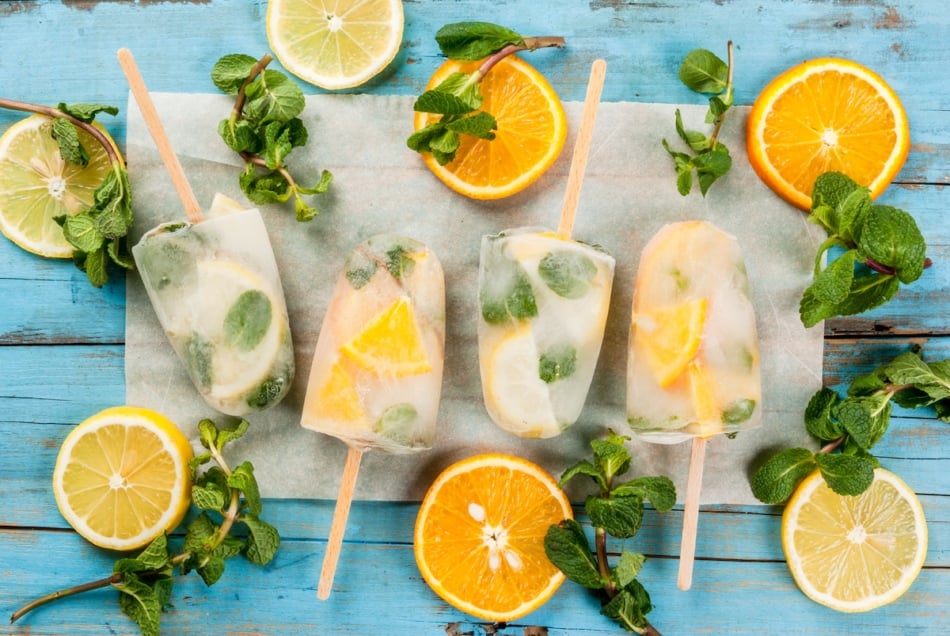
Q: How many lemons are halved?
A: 4